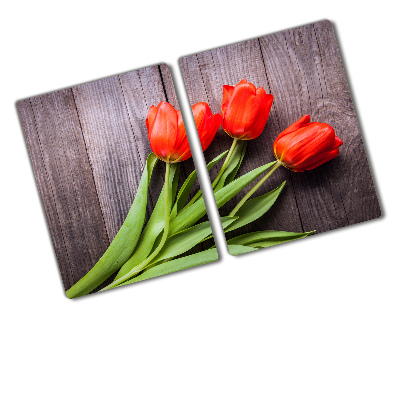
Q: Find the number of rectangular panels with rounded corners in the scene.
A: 2